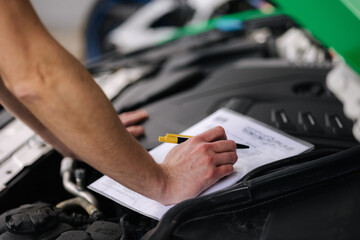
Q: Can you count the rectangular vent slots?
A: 3